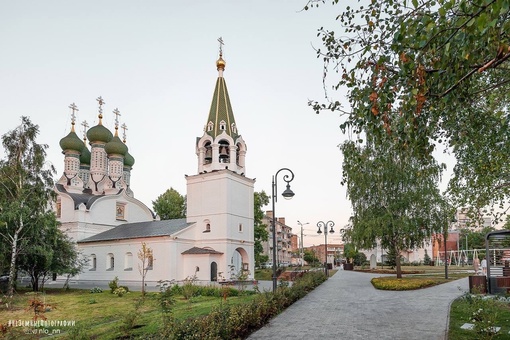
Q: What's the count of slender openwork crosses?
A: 6